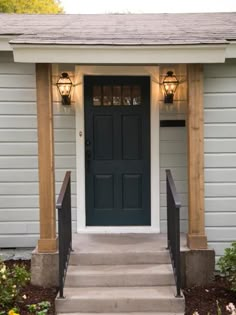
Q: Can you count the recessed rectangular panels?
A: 4